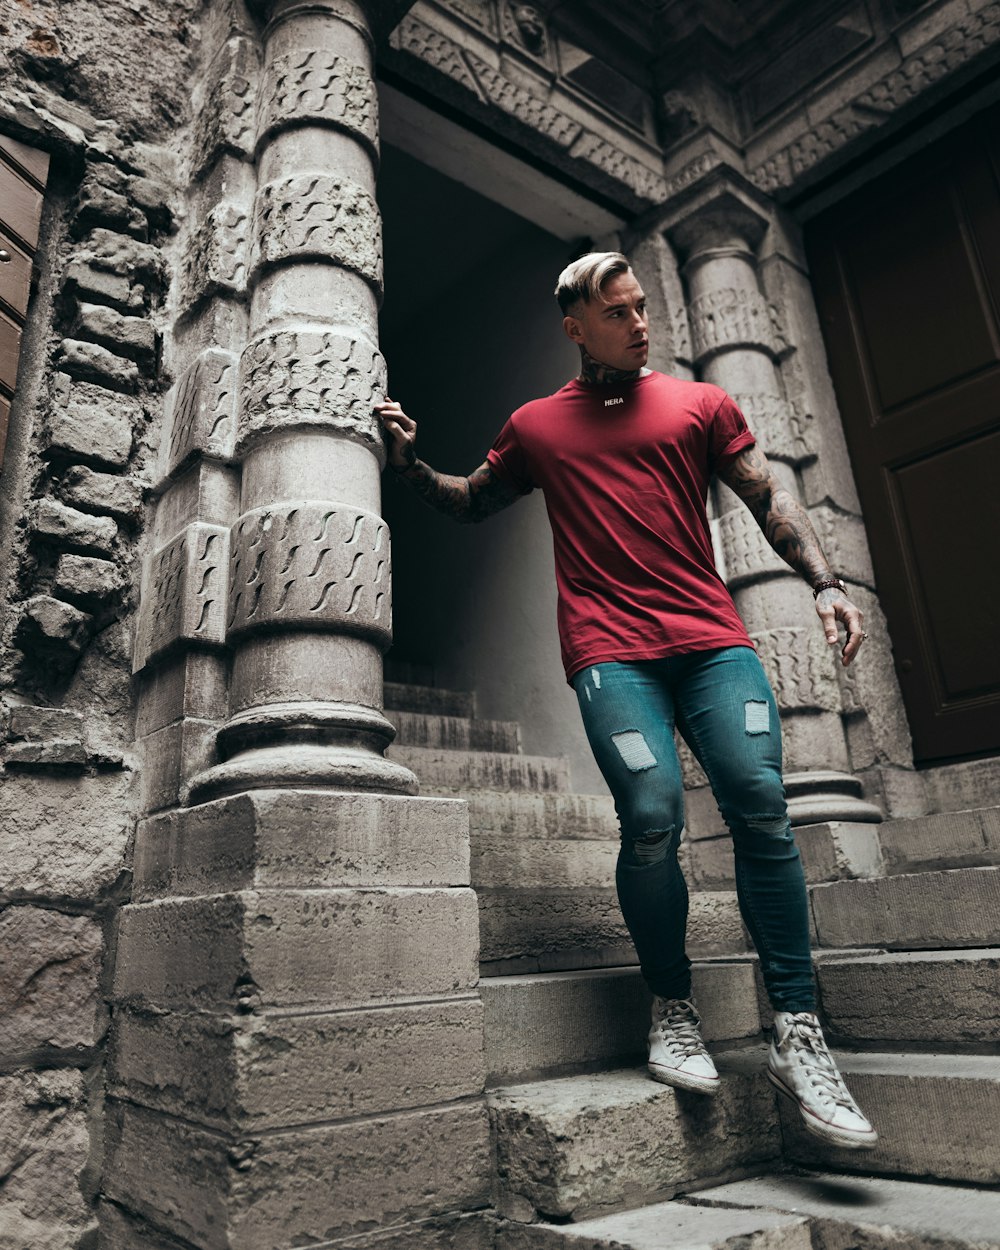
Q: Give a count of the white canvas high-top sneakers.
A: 2